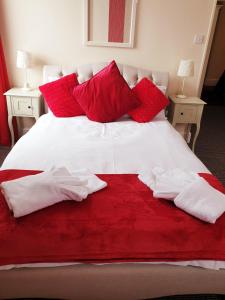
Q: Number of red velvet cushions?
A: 3